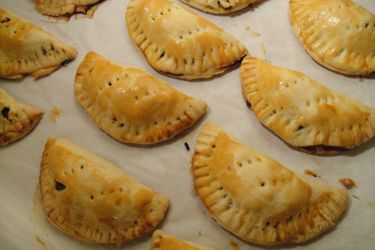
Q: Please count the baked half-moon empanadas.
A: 11